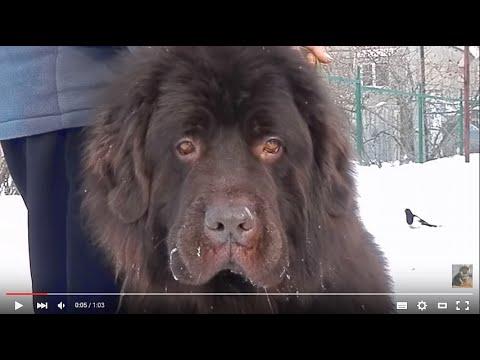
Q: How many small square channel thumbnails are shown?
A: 1